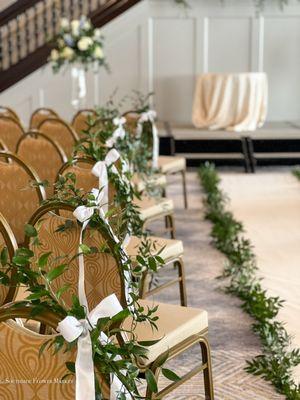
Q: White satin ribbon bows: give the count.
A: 6